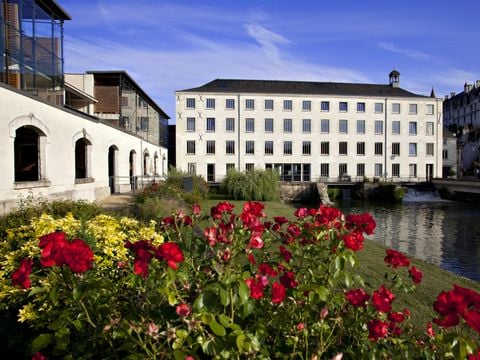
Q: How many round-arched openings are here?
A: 7